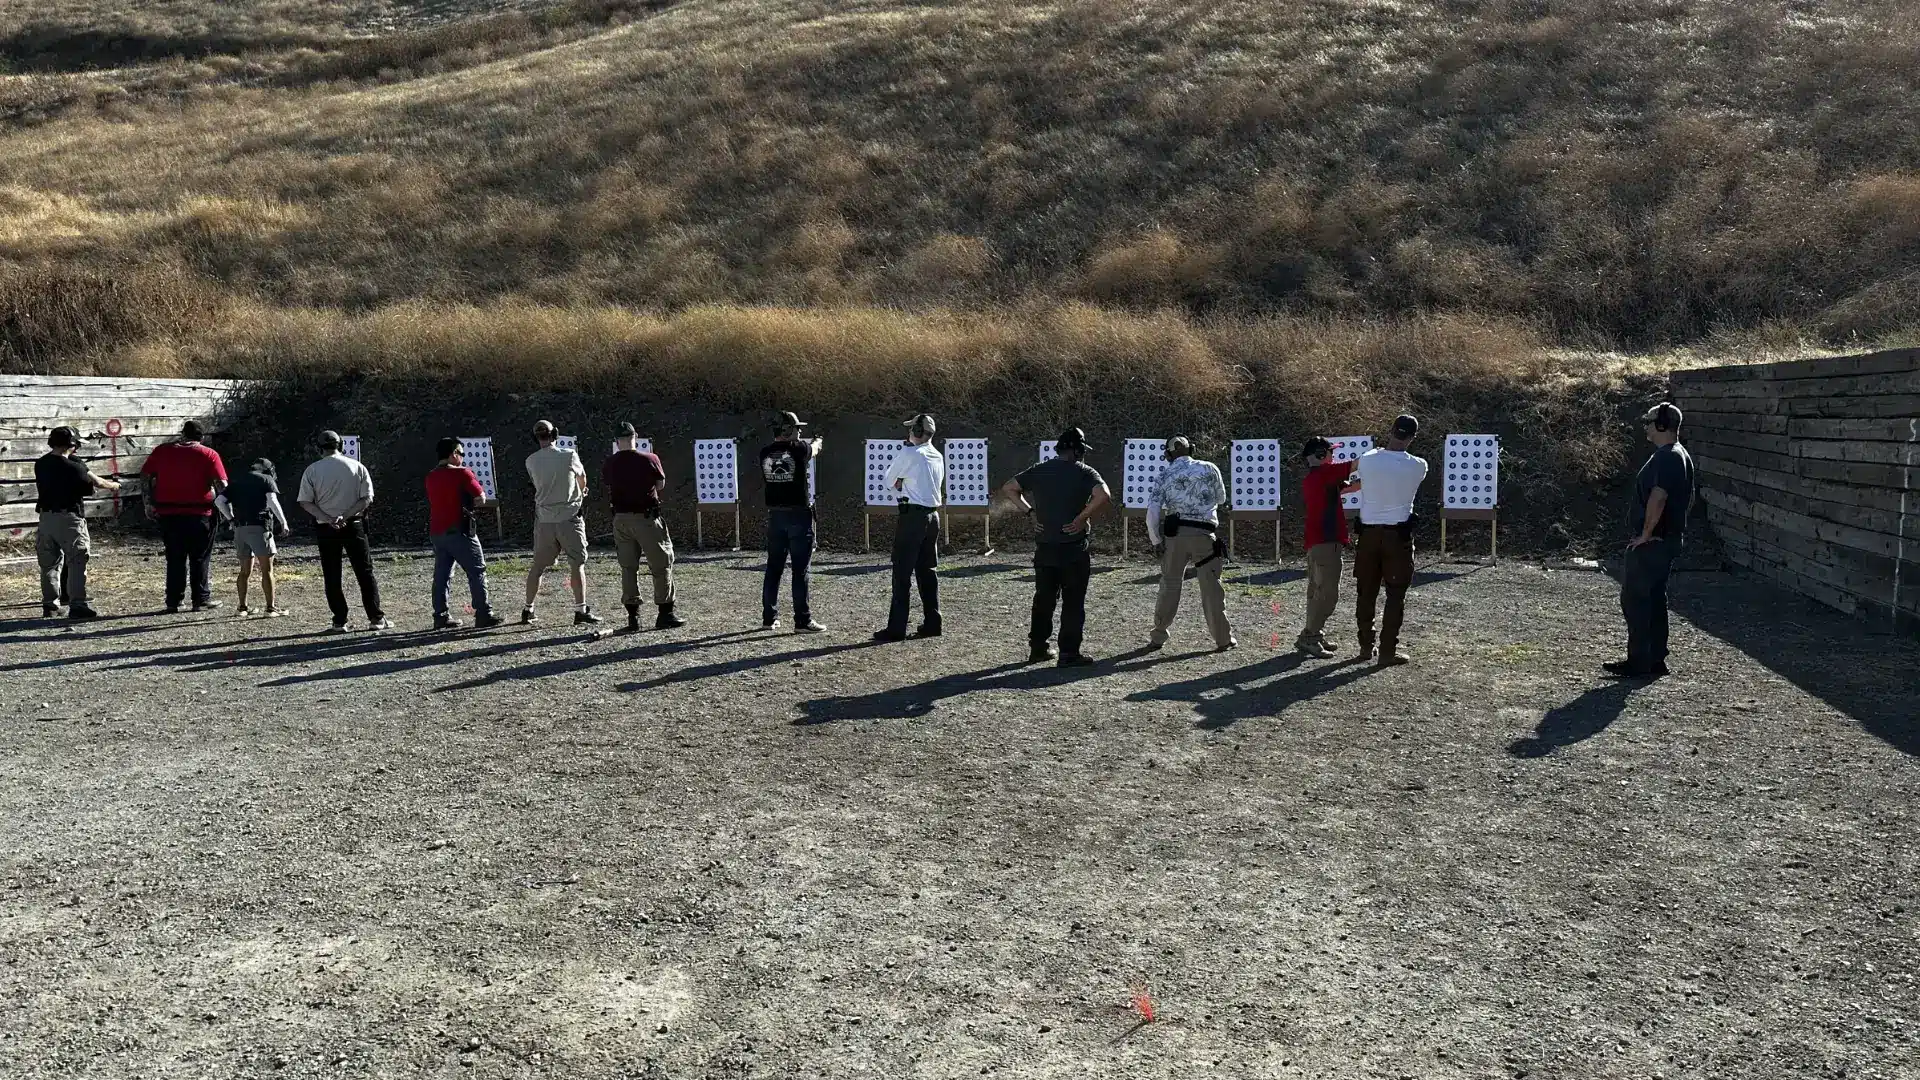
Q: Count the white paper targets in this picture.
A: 13